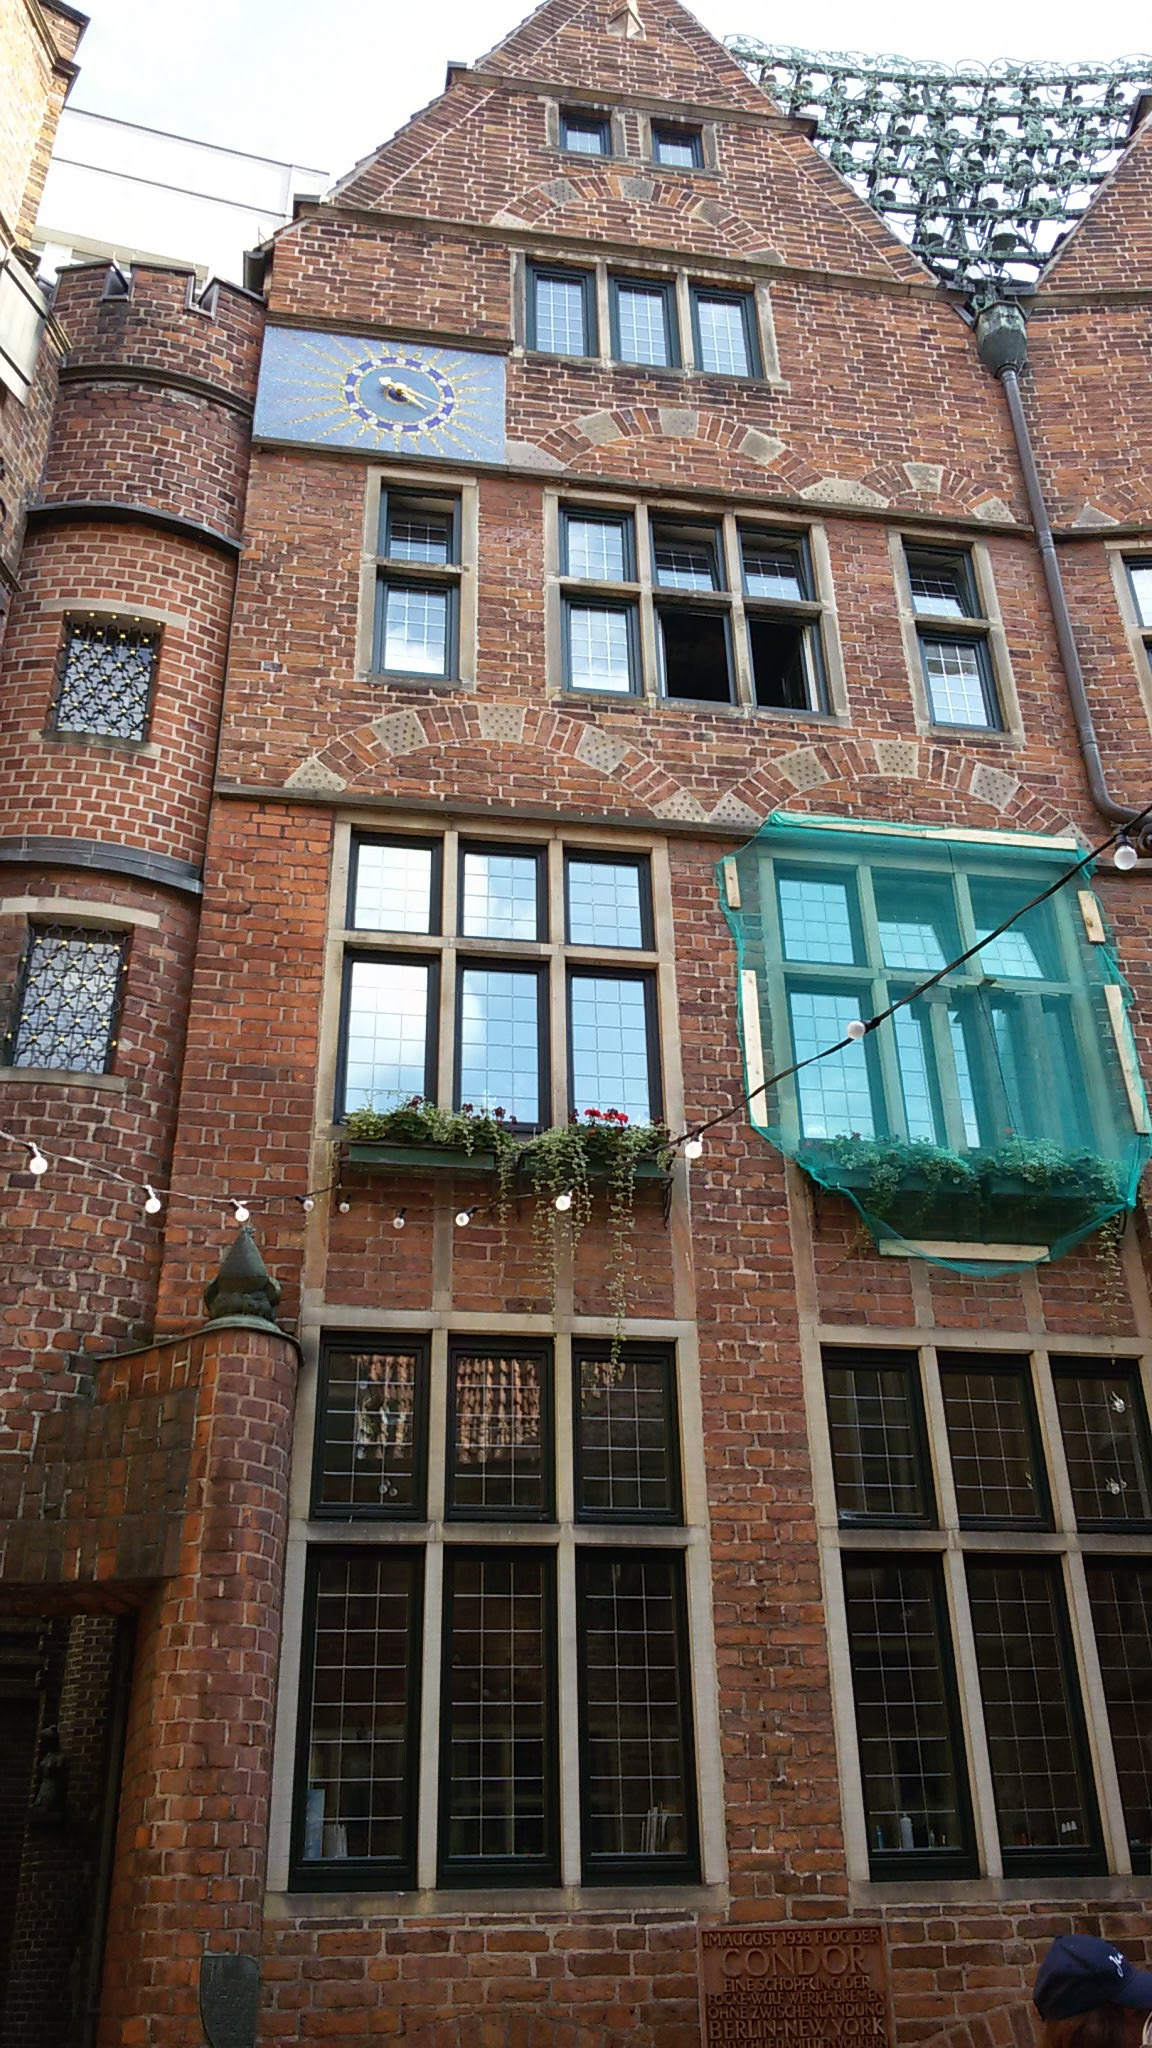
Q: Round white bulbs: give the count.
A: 11